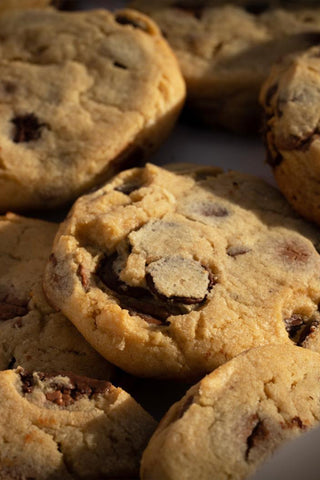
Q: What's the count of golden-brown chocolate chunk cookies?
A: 7